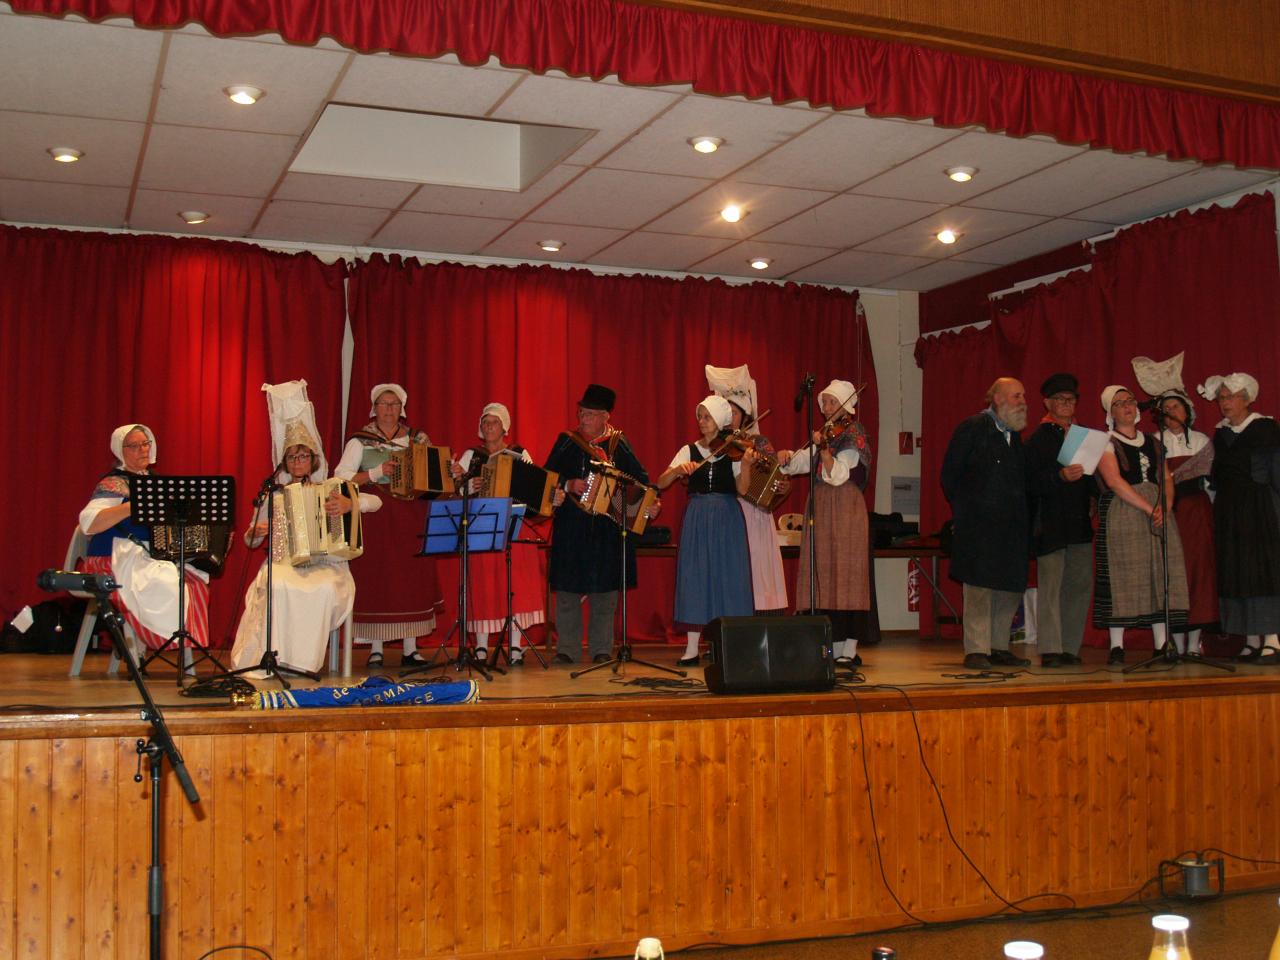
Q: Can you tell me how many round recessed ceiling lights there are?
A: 9